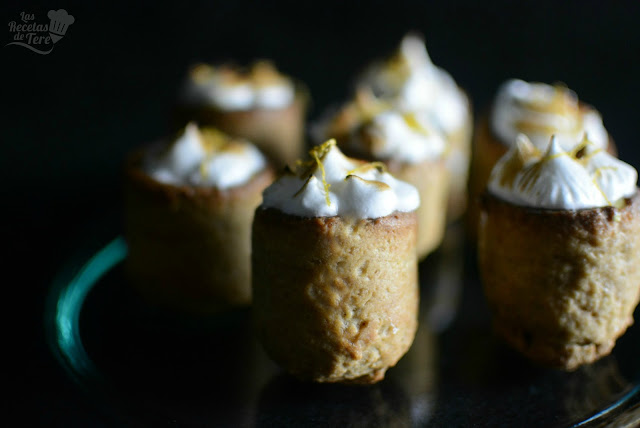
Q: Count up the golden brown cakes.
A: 7